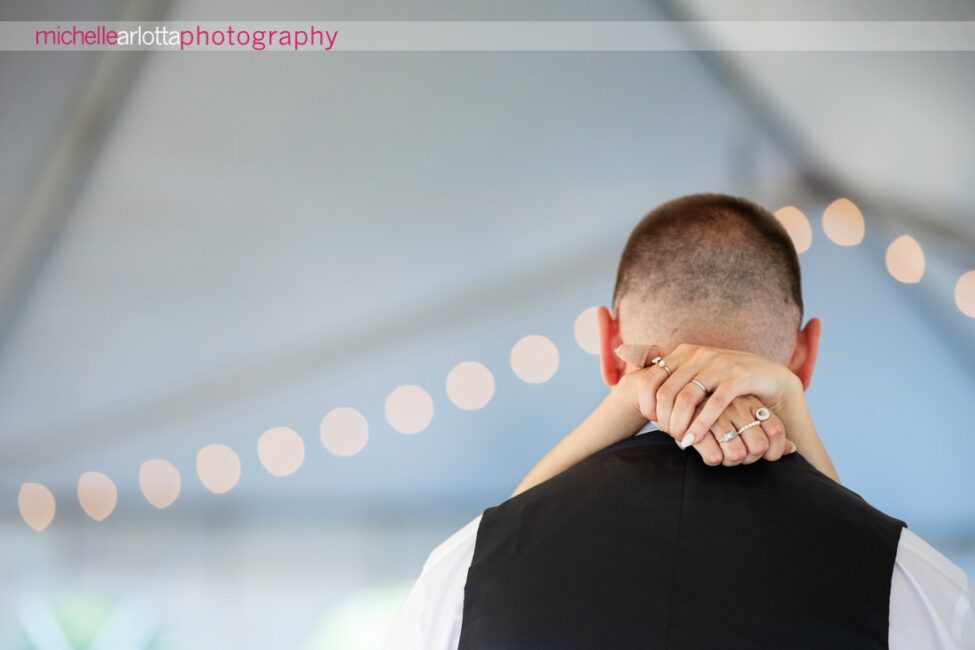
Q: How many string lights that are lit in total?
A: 14